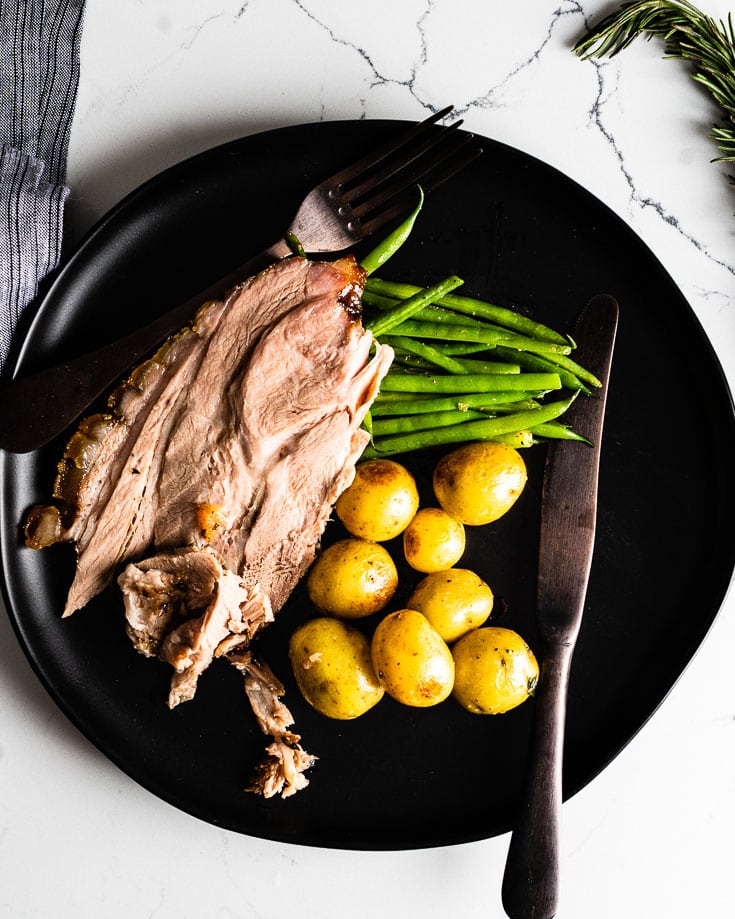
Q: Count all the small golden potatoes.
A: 8